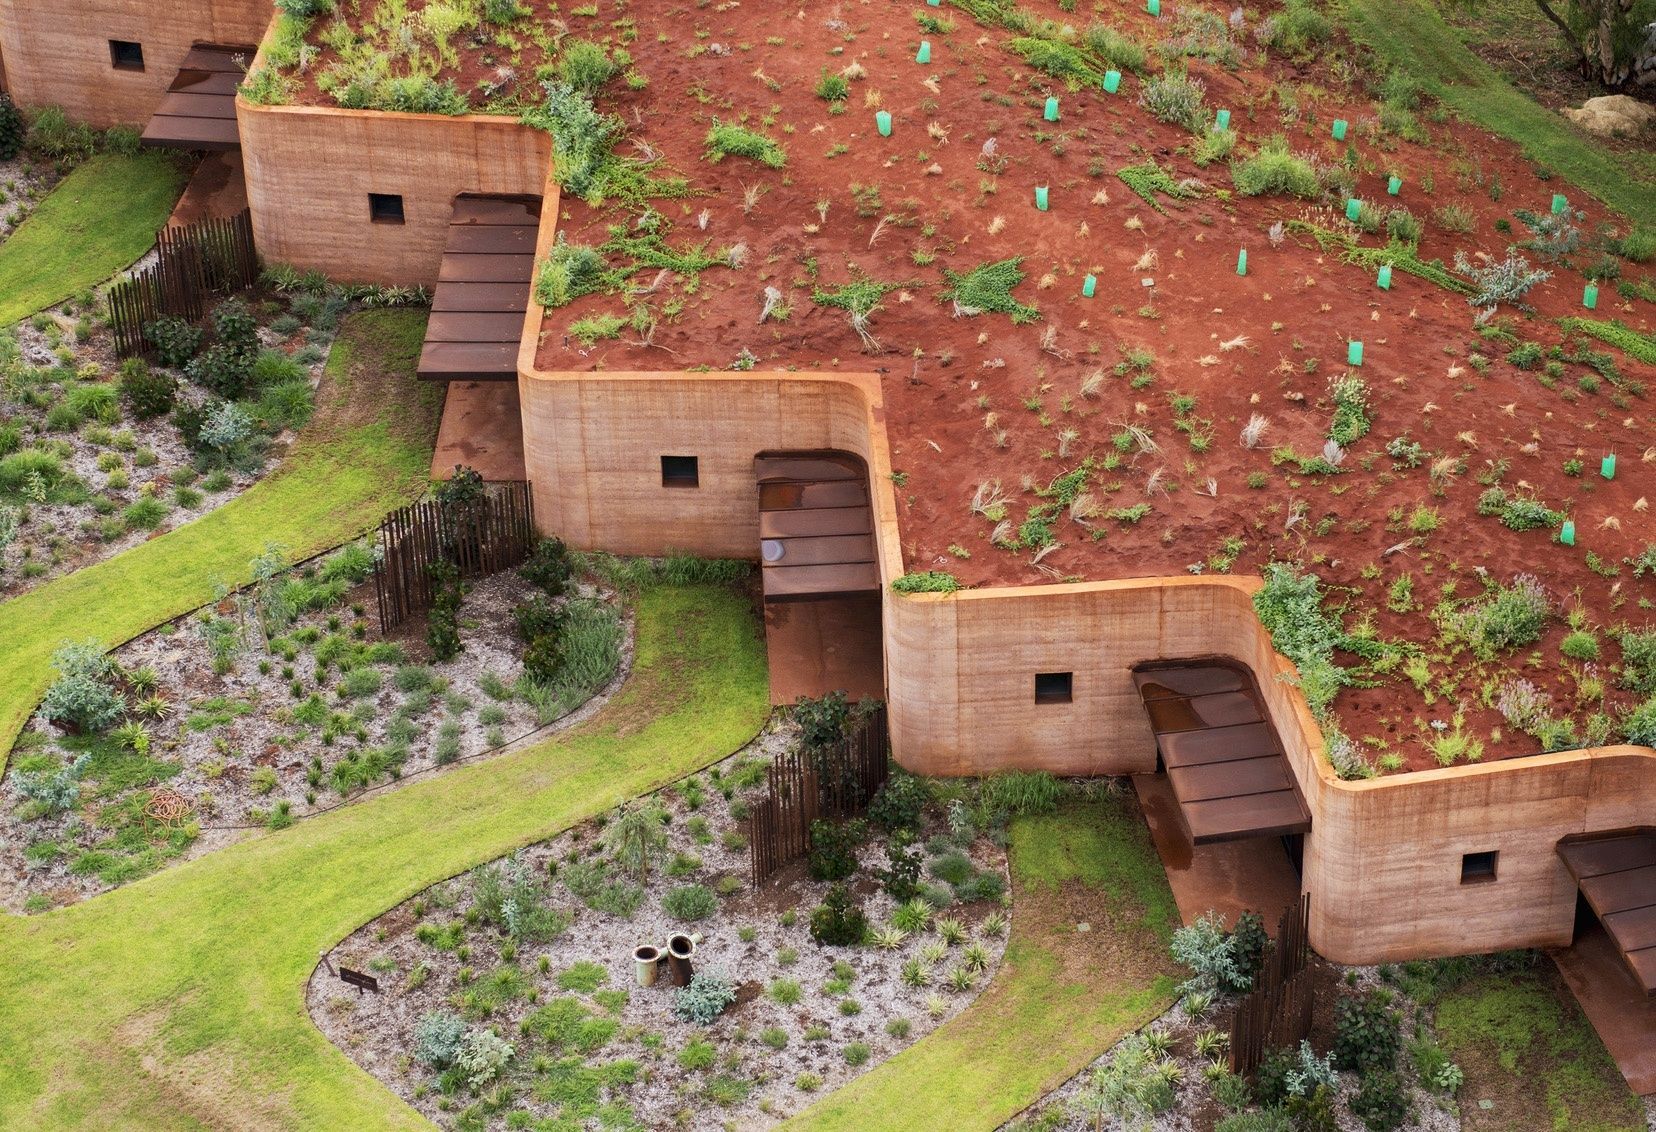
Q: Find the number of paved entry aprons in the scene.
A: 5